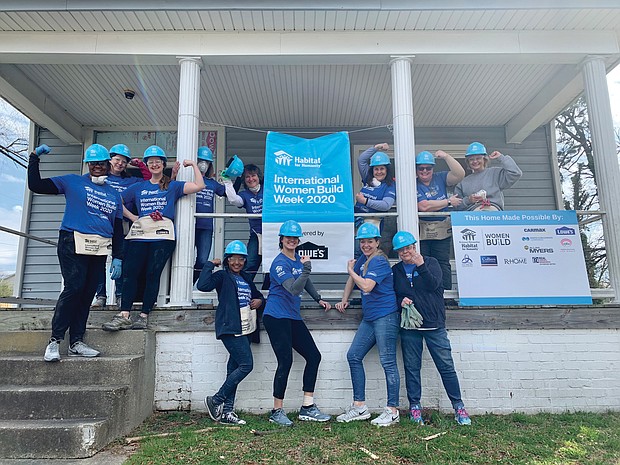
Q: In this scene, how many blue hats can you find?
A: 12